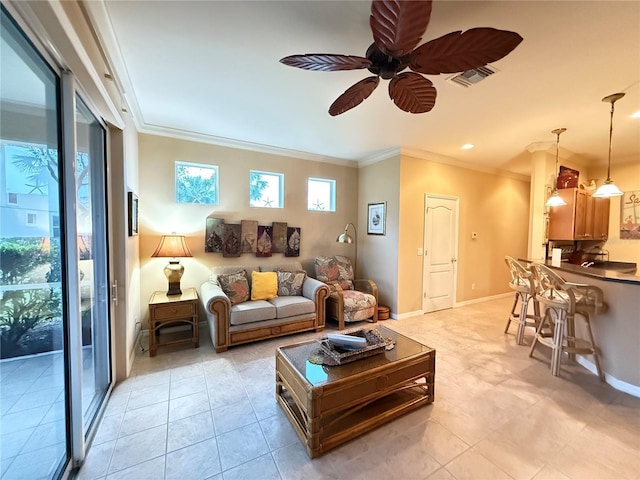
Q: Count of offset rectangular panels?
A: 6